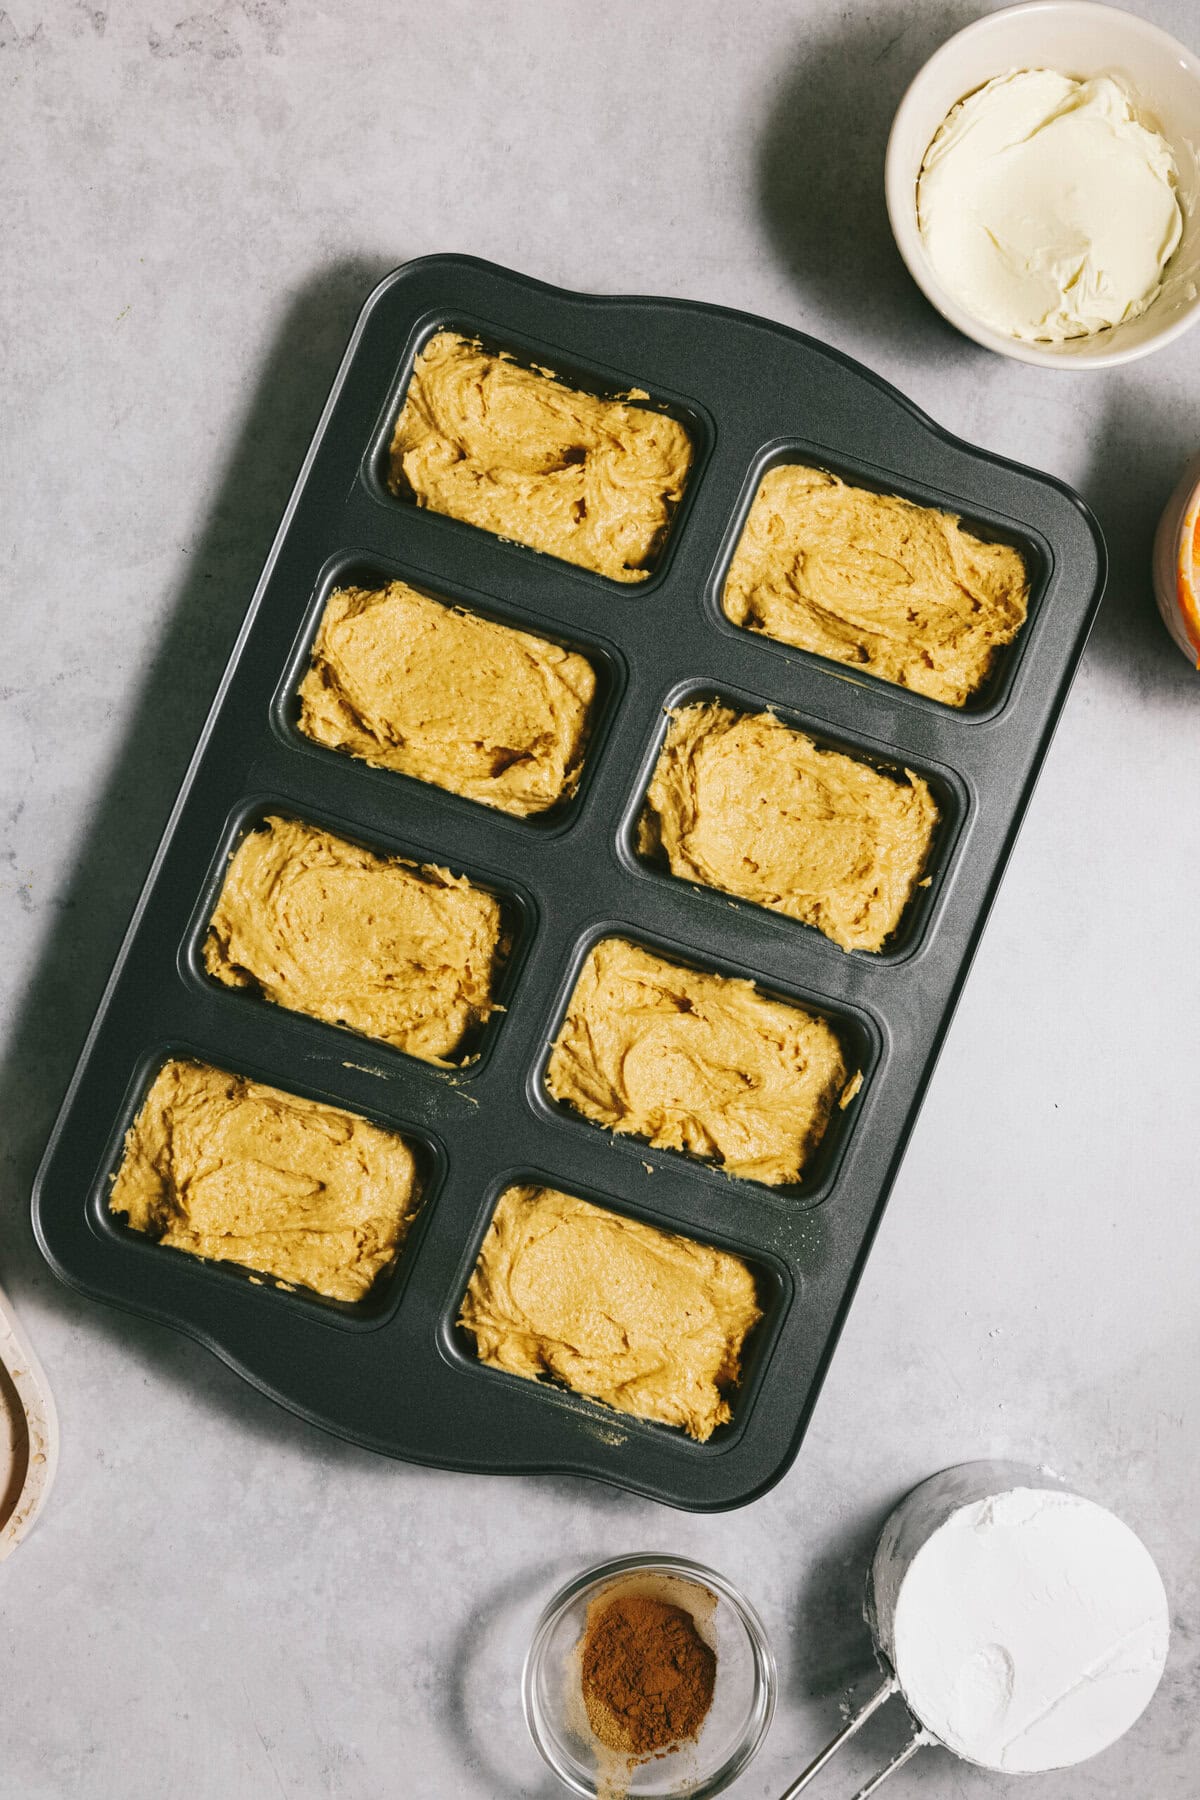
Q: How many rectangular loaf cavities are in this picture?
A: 8